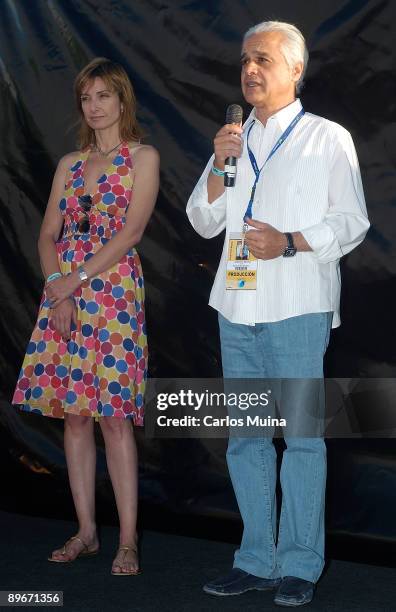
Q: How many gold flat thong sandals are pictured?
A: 2